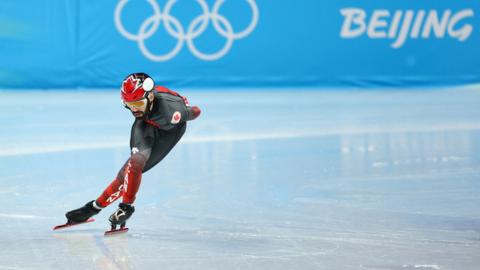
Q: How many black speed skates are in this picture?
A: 2